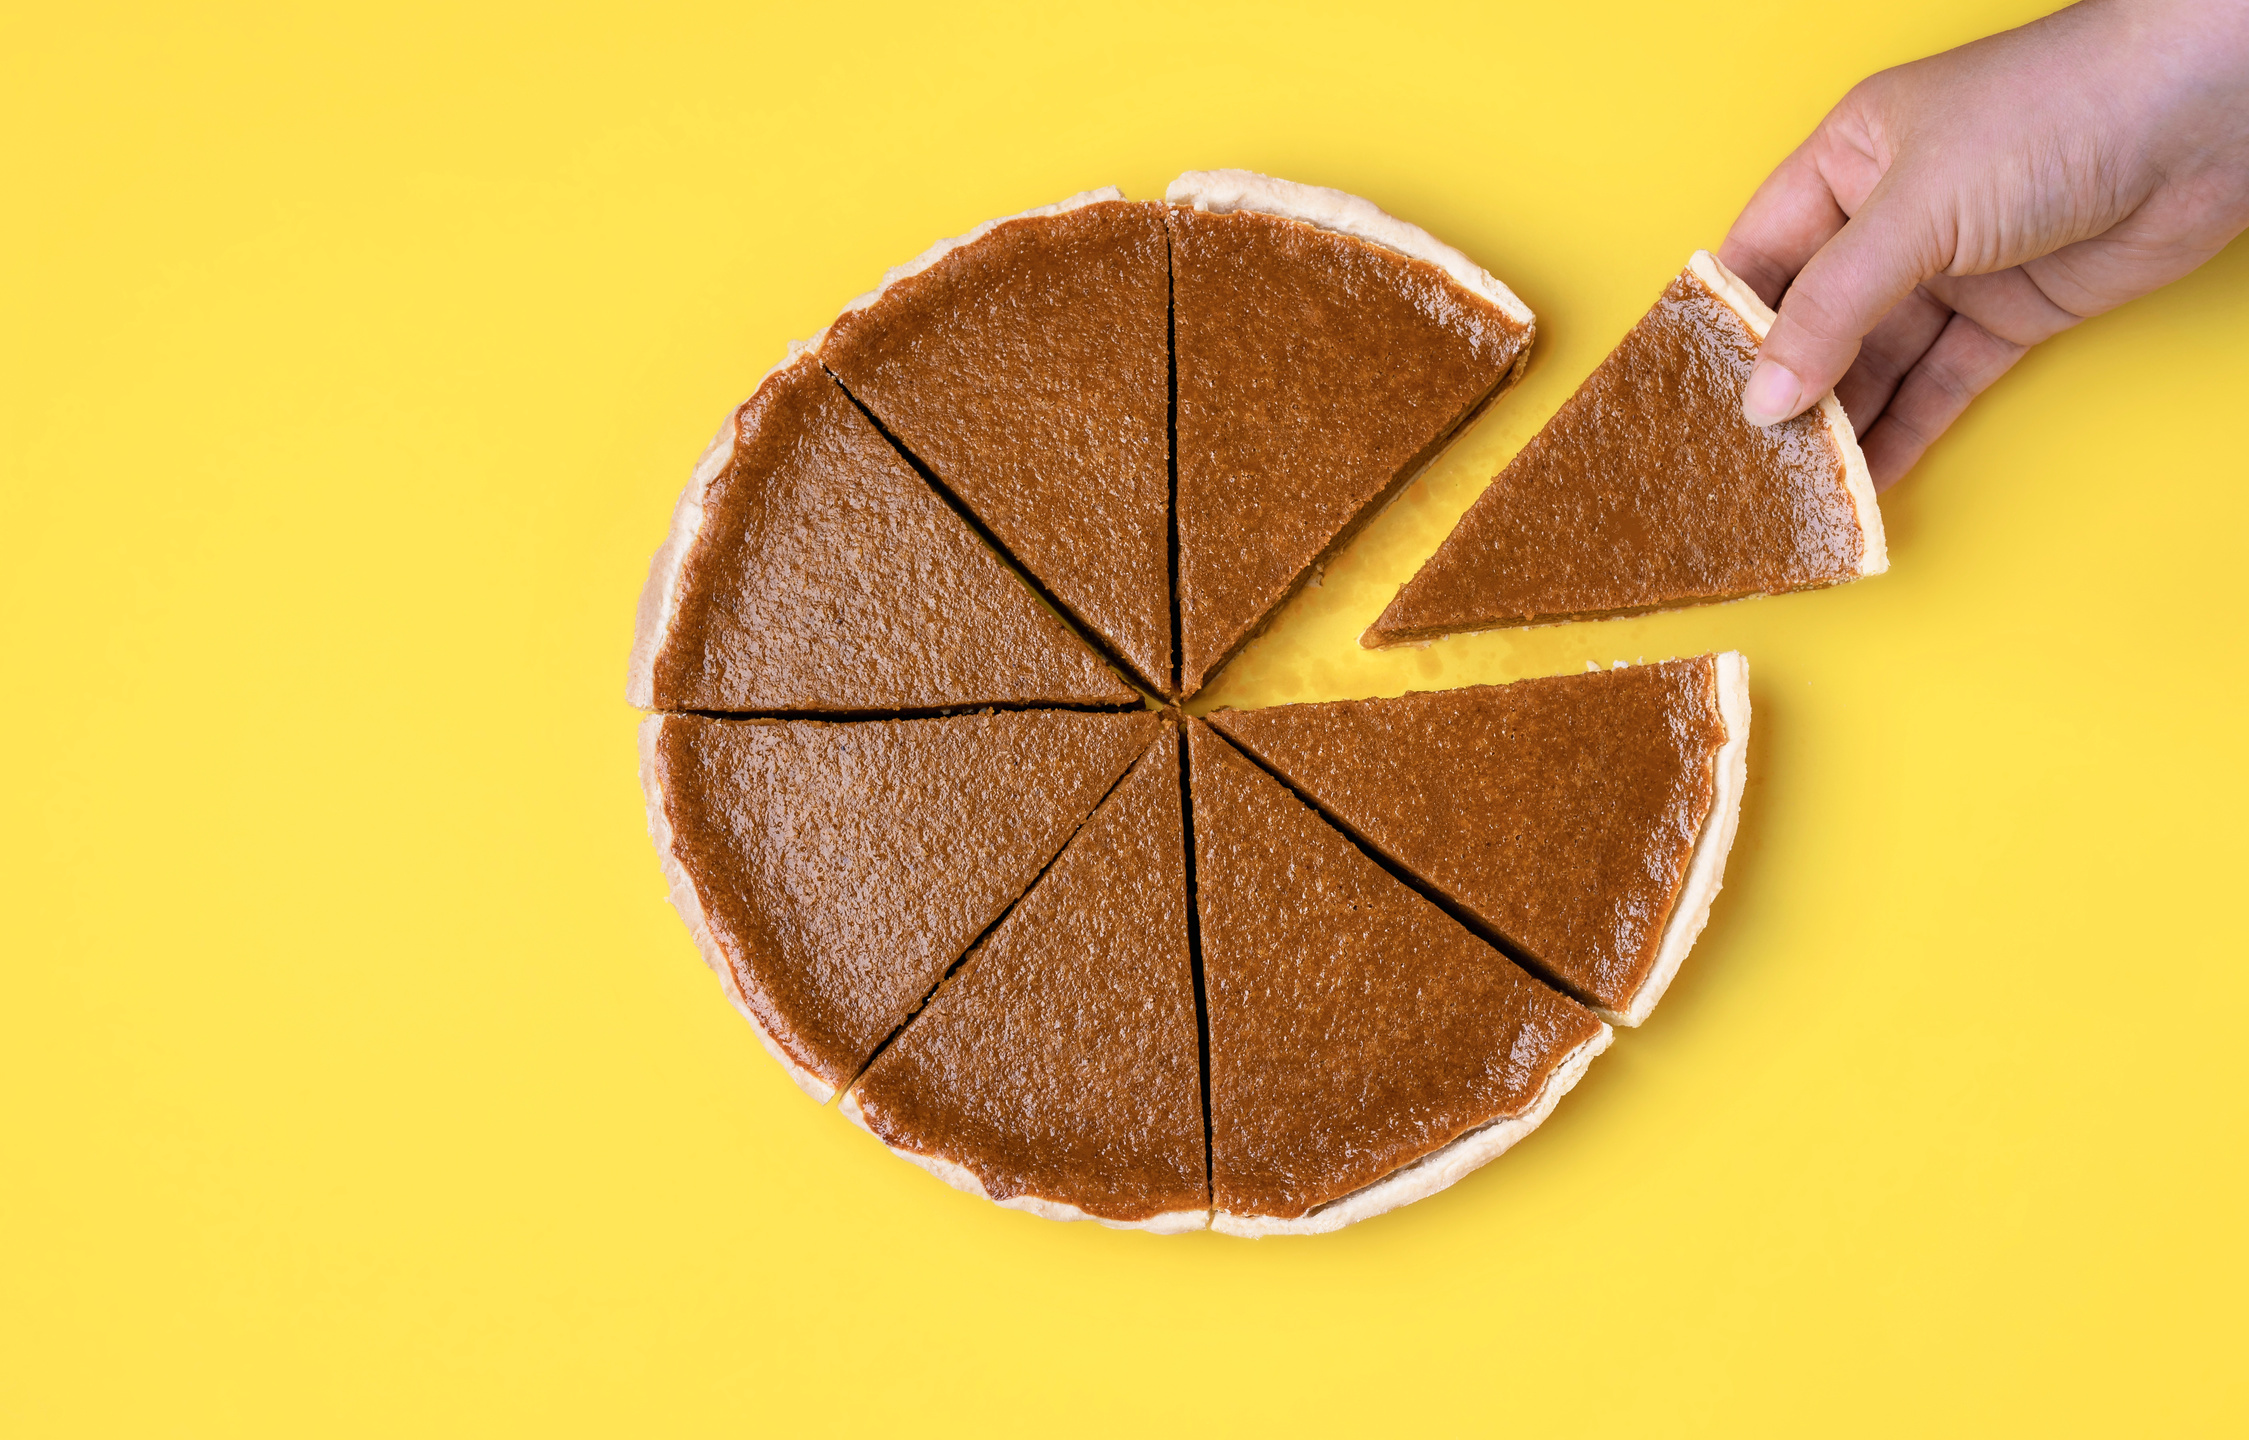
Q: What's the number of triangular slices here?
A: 8